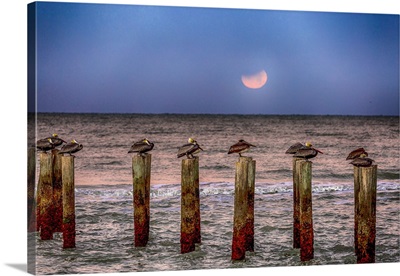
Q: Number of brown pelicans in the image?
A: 10